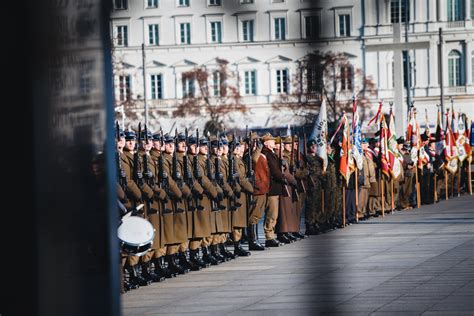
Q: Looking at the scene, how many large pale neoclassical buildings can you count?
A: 1